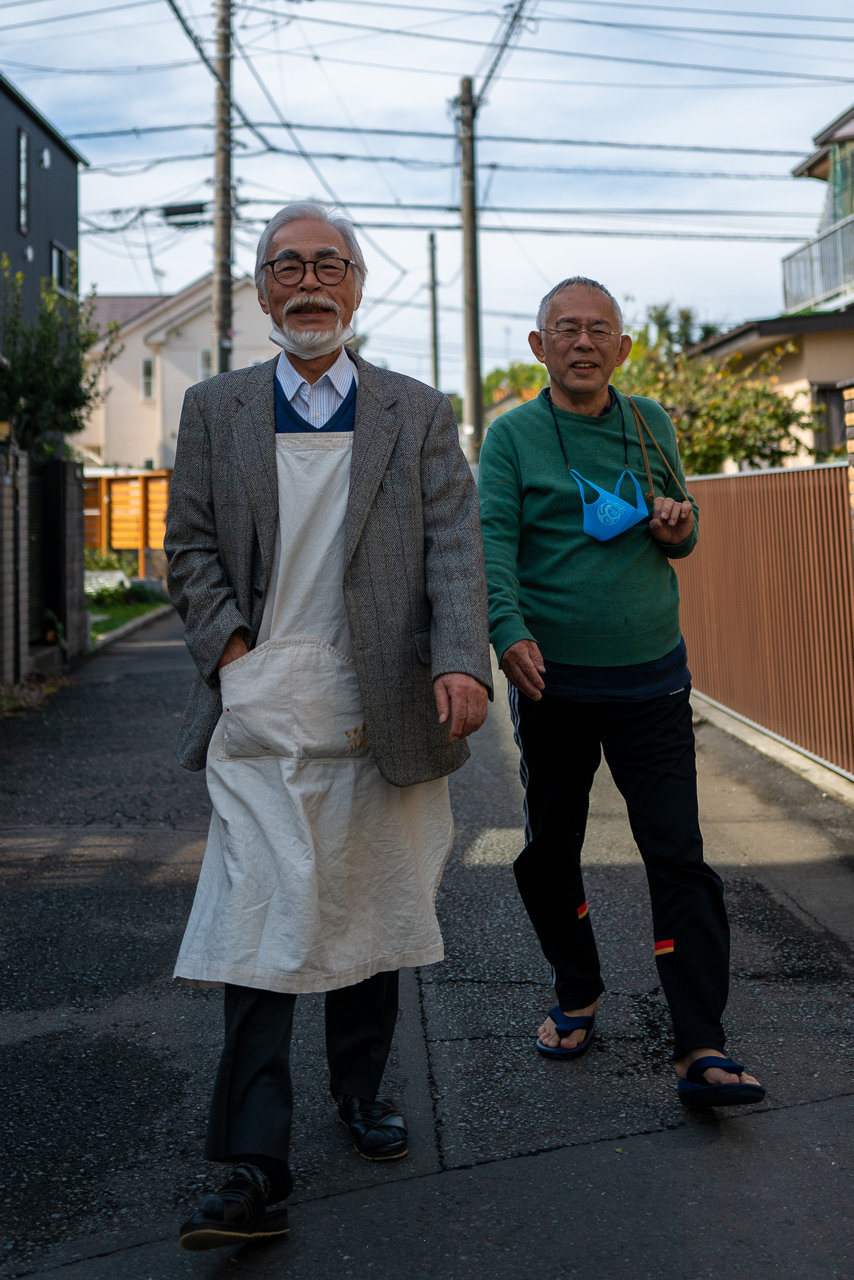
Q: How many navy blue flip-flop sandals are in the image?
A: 2